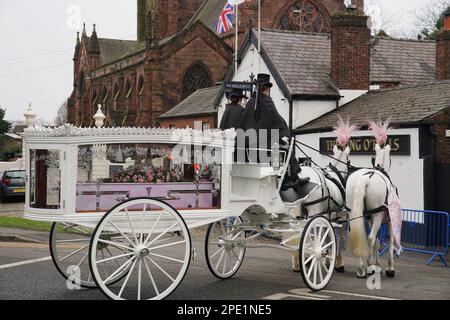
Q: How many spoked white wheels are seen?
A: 4